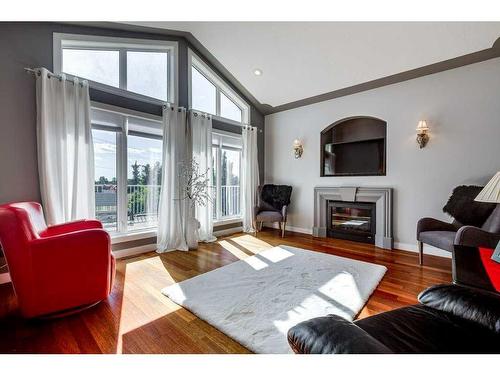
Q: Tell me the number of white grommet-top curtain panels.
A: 4